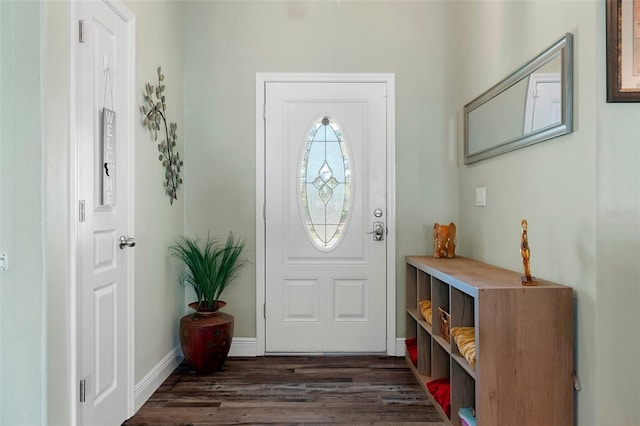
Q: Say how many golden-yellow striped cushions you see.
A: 2